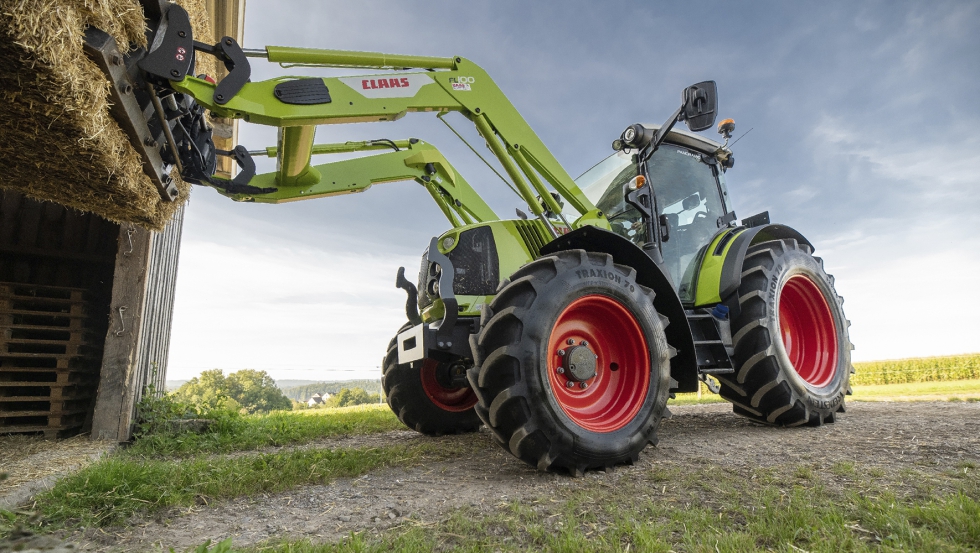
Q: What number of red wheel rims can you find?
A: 3